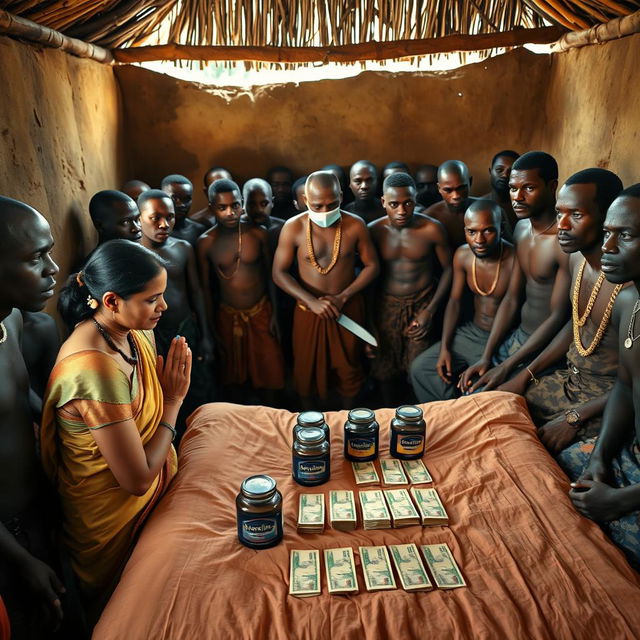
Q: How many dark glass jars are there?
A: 5